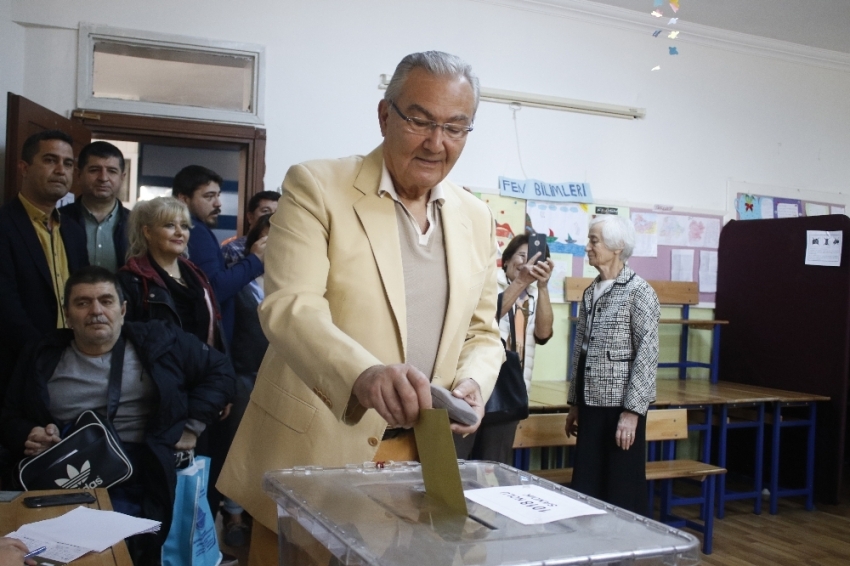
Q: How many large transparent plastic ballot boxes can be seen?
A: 1